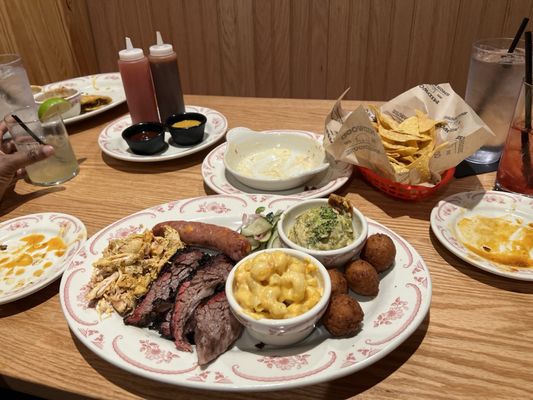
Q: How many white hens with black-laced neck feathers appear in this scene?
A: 0